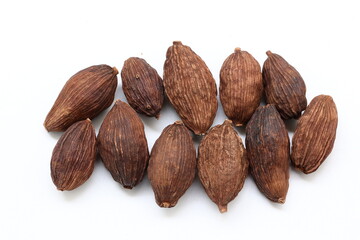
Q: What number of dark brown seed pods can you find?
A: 11